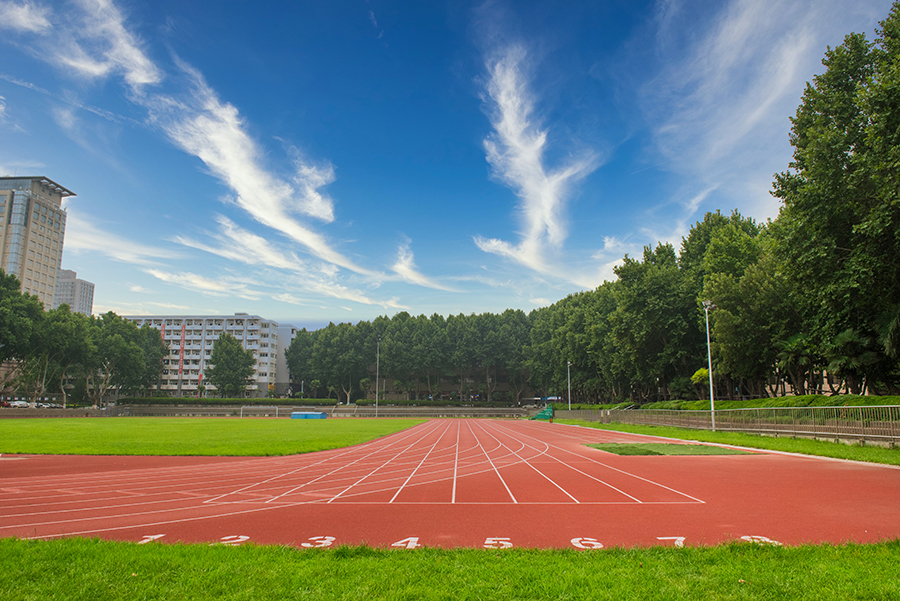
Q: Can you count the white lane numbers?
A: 8